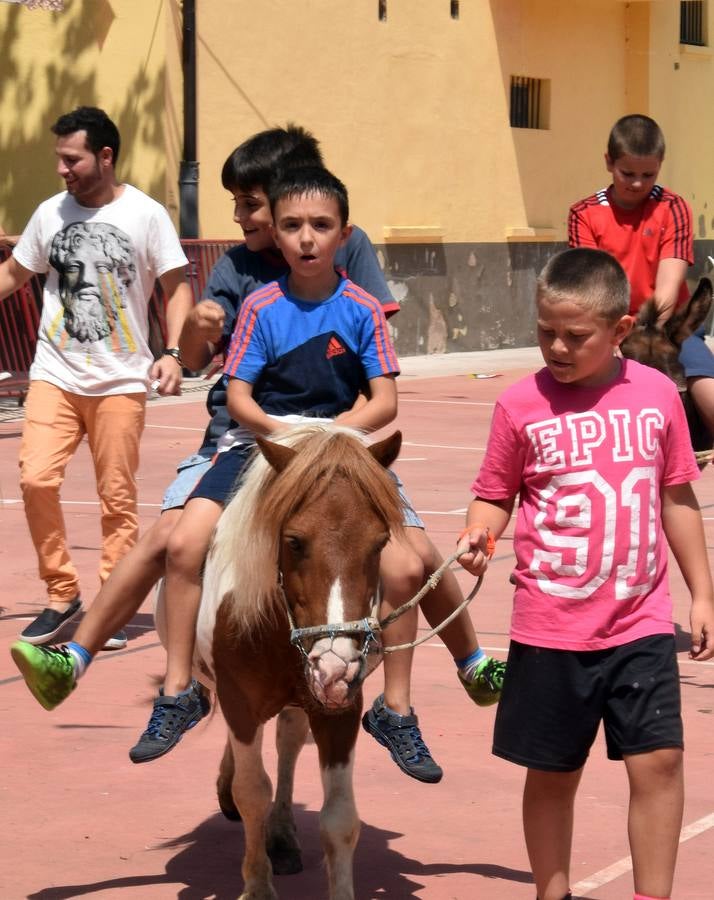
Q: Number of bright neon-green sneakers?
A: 2